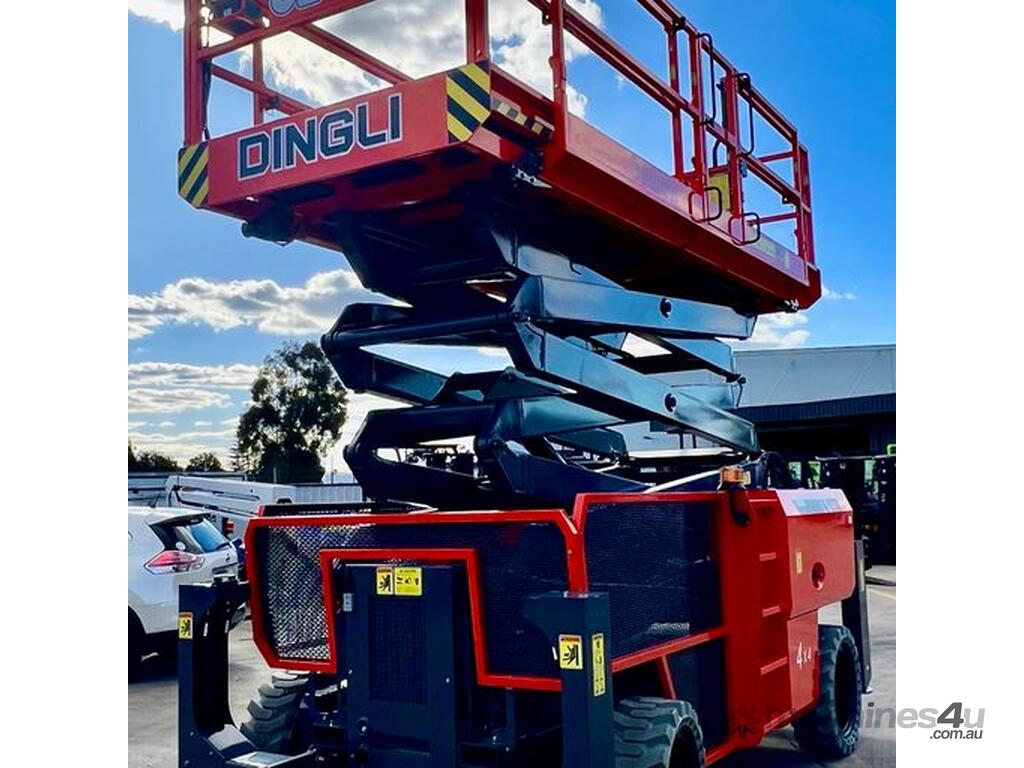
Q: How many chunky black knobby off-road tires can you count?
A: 3